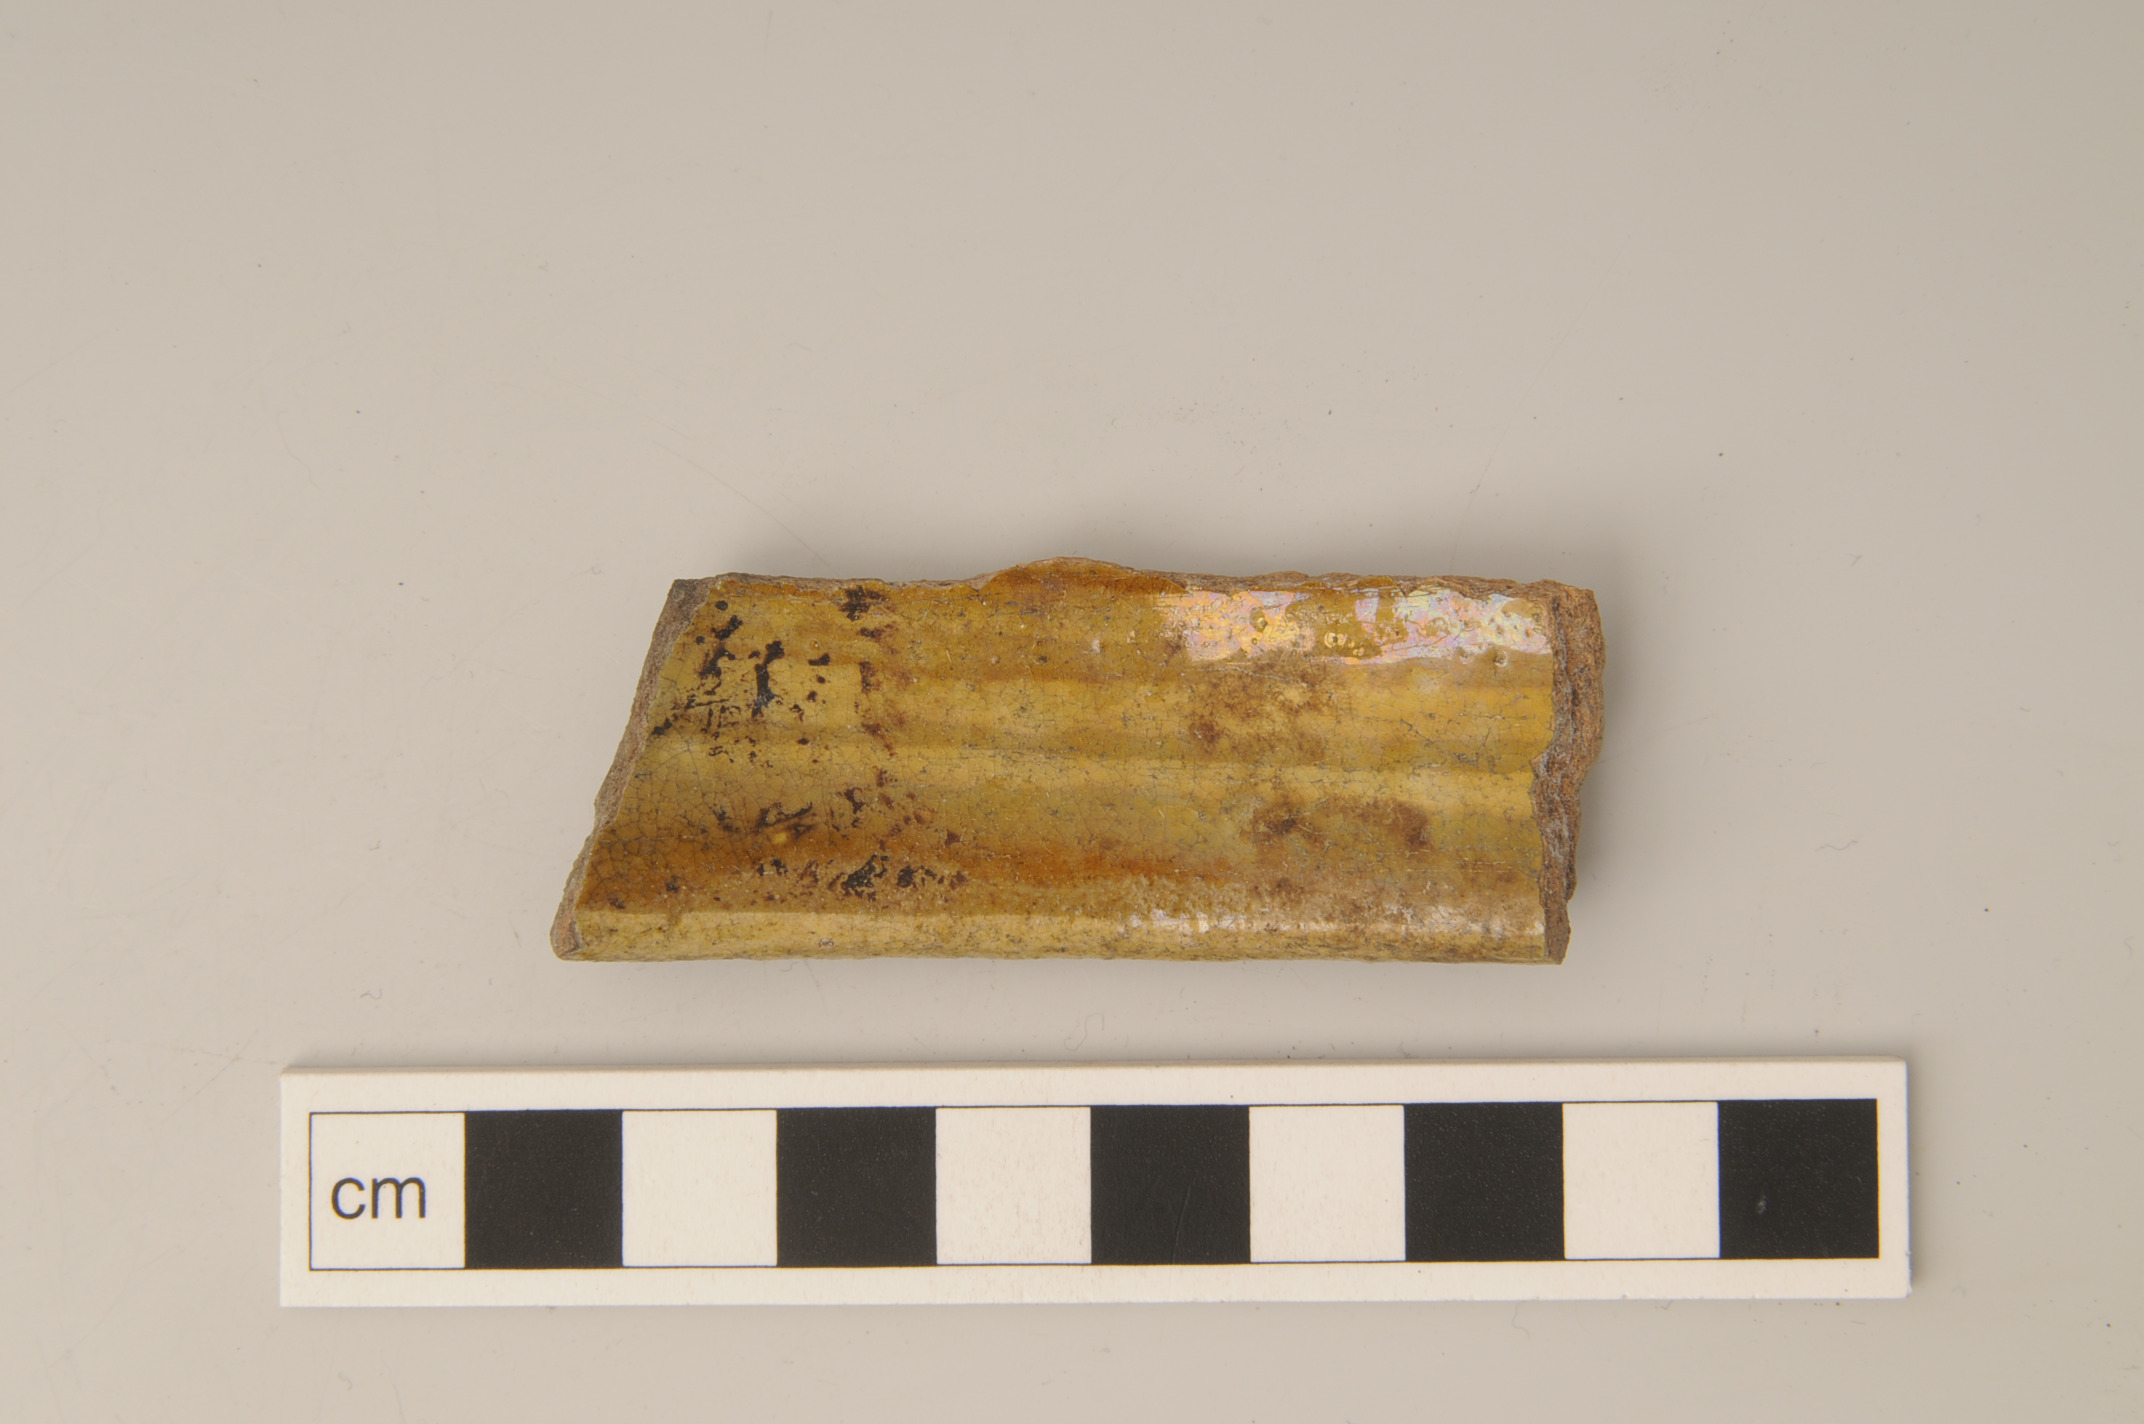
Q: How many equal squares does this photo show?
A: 10